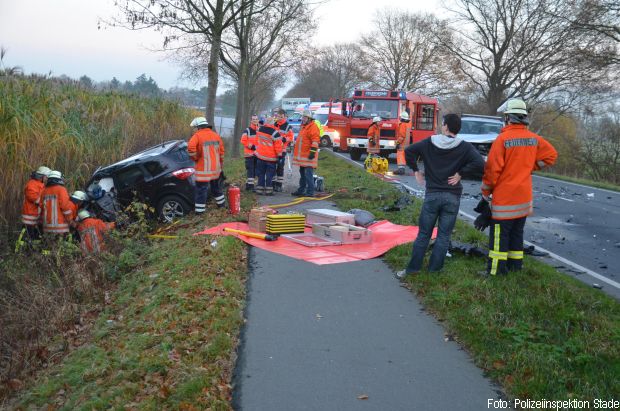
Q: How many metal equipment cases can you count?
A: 2